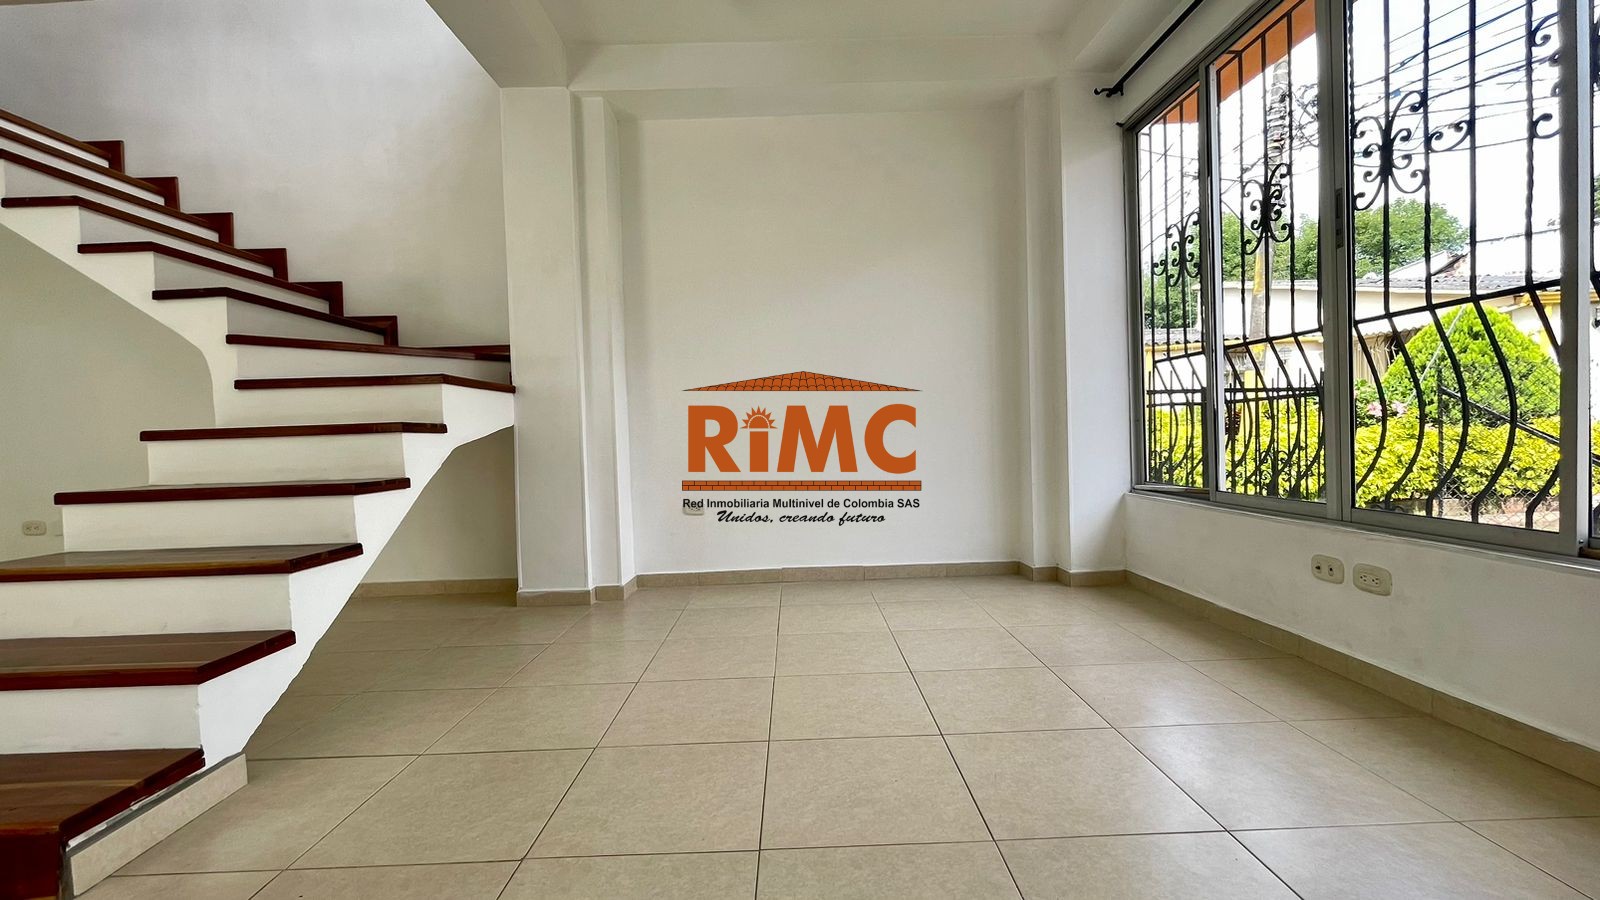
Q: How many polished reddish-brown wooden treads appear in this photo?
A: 13